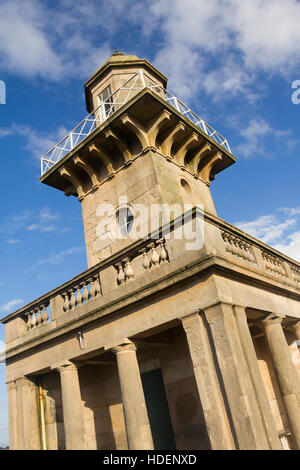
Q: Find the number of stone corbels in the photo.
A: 10